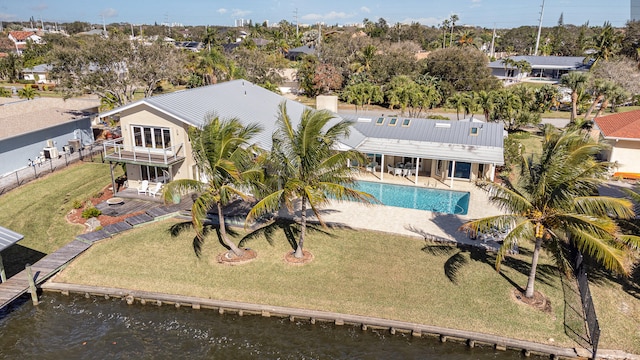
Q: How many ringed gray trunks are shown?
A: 3